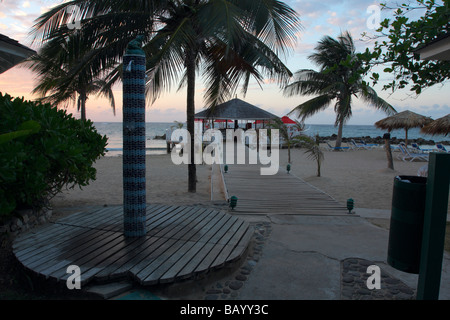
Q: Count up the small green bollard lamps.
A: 4